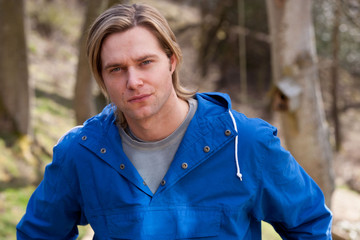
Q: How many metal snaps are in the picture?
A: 8